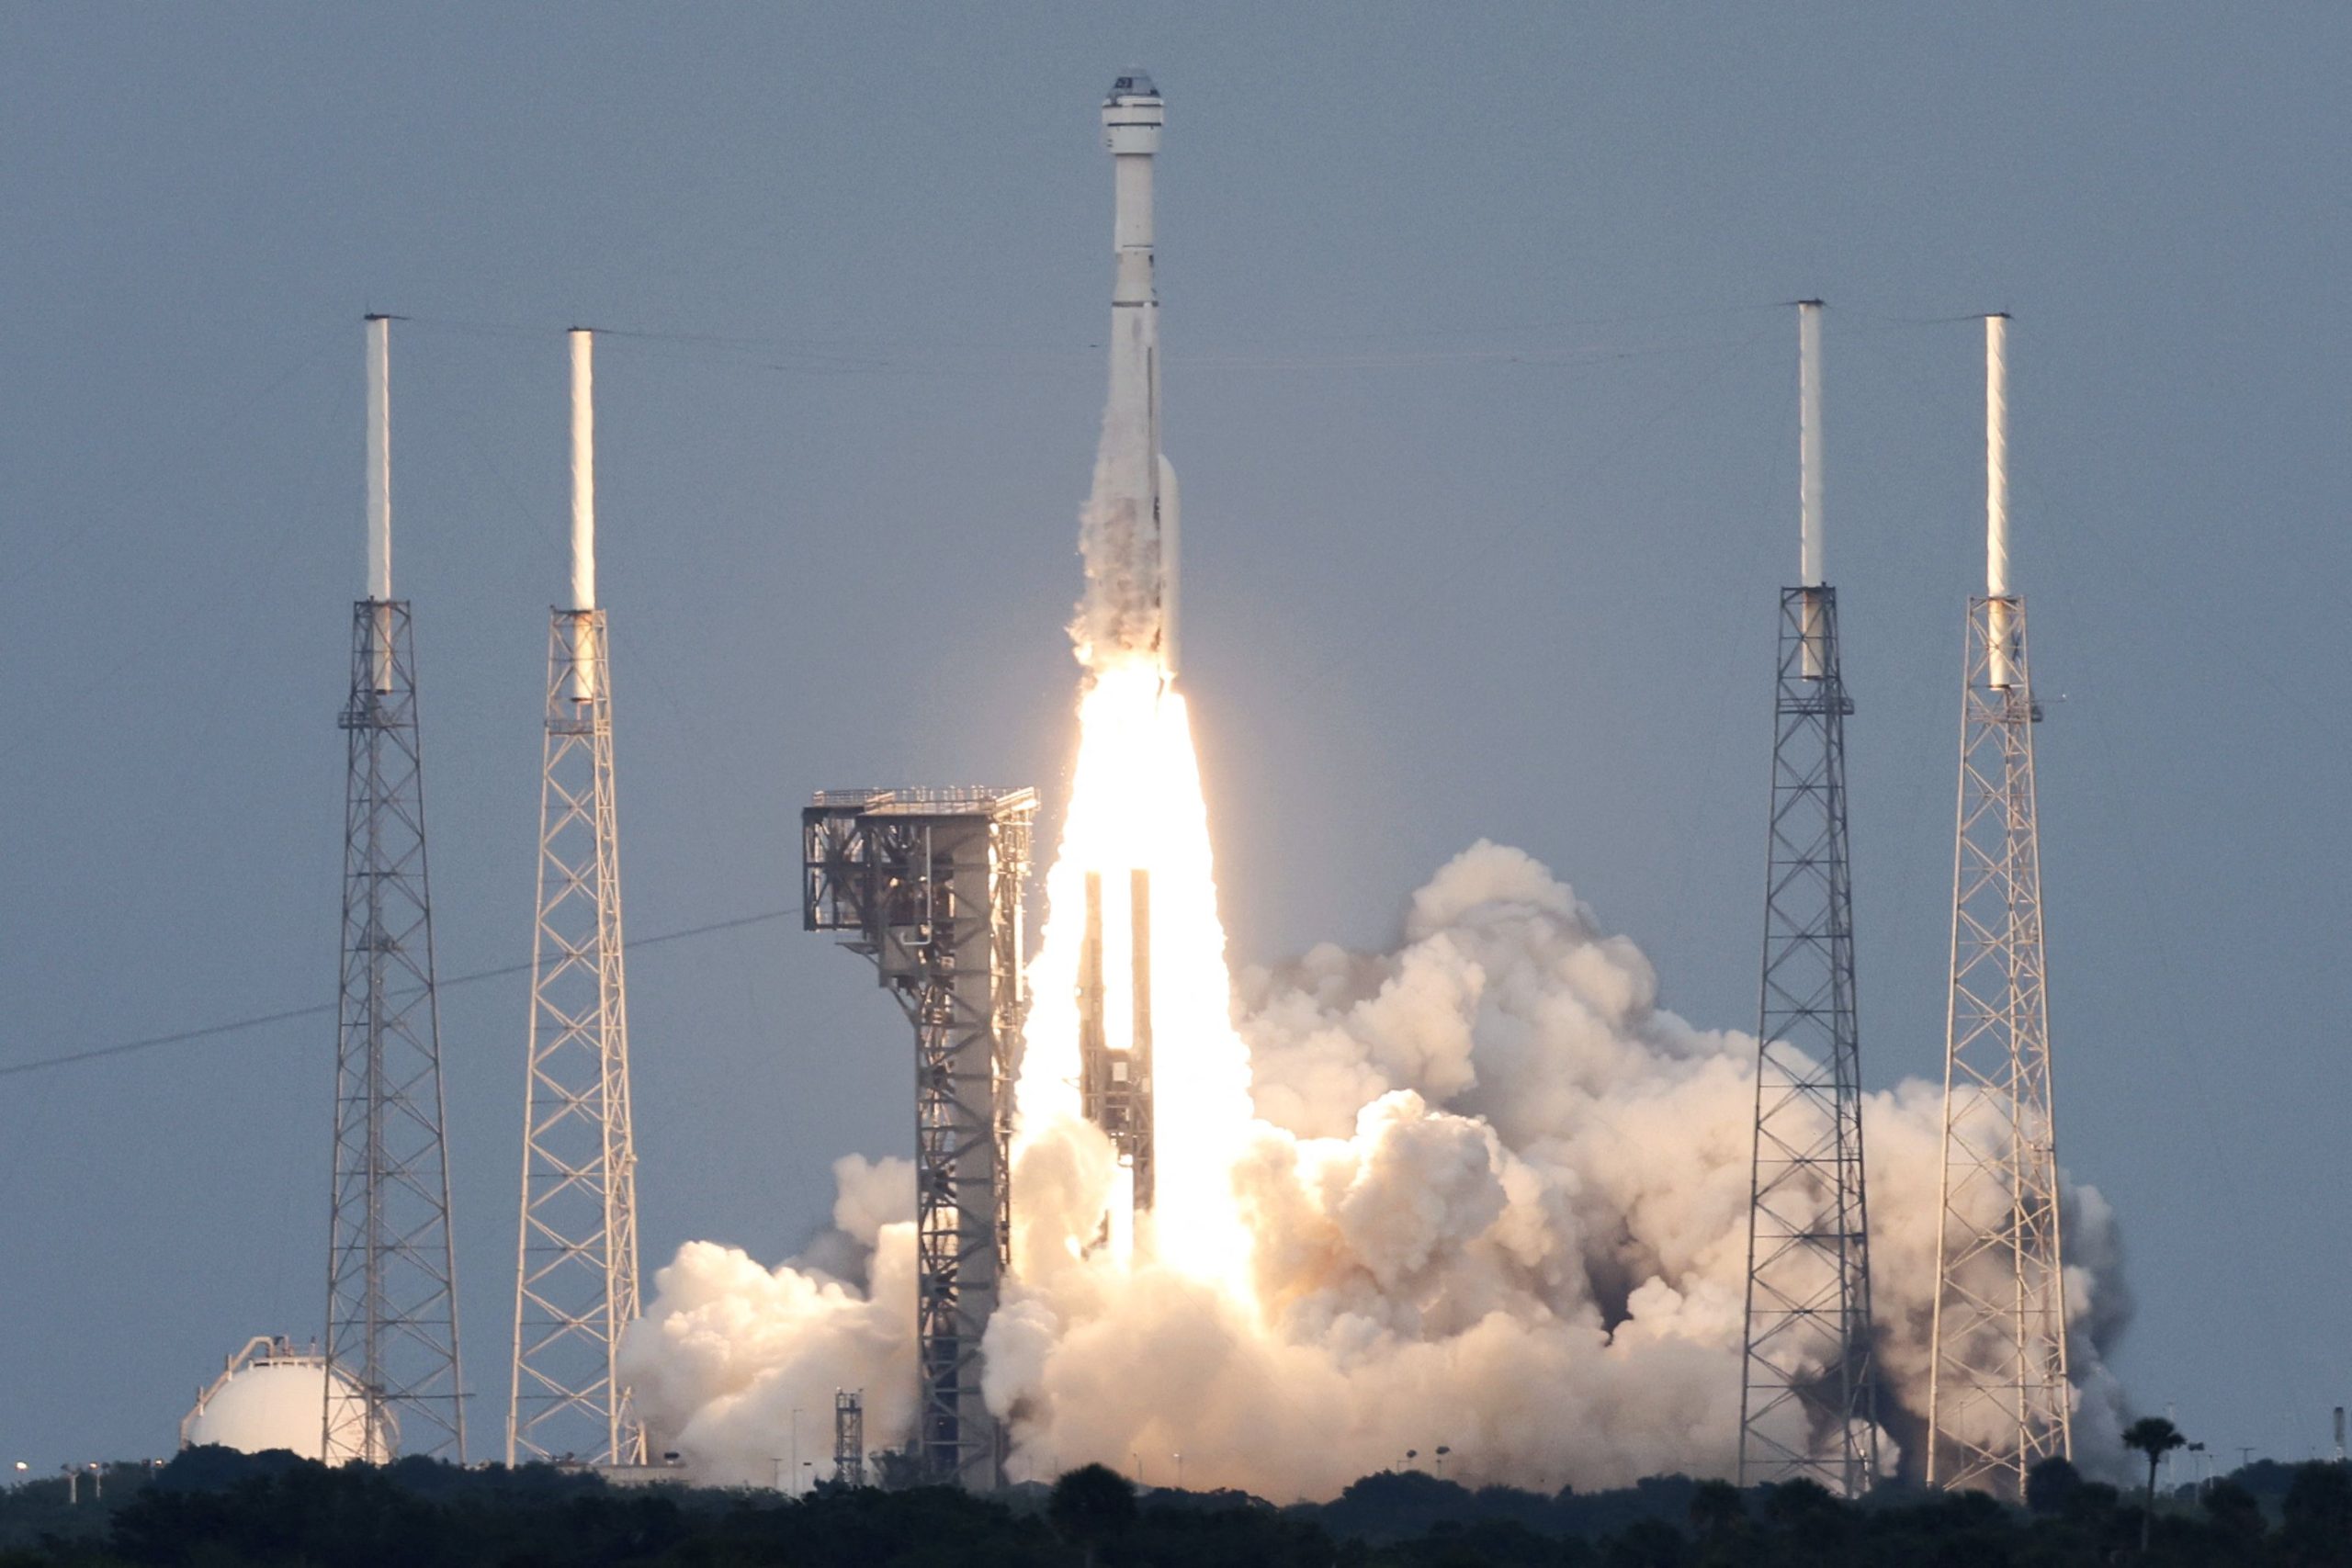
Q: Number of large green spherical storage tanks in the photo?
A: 0